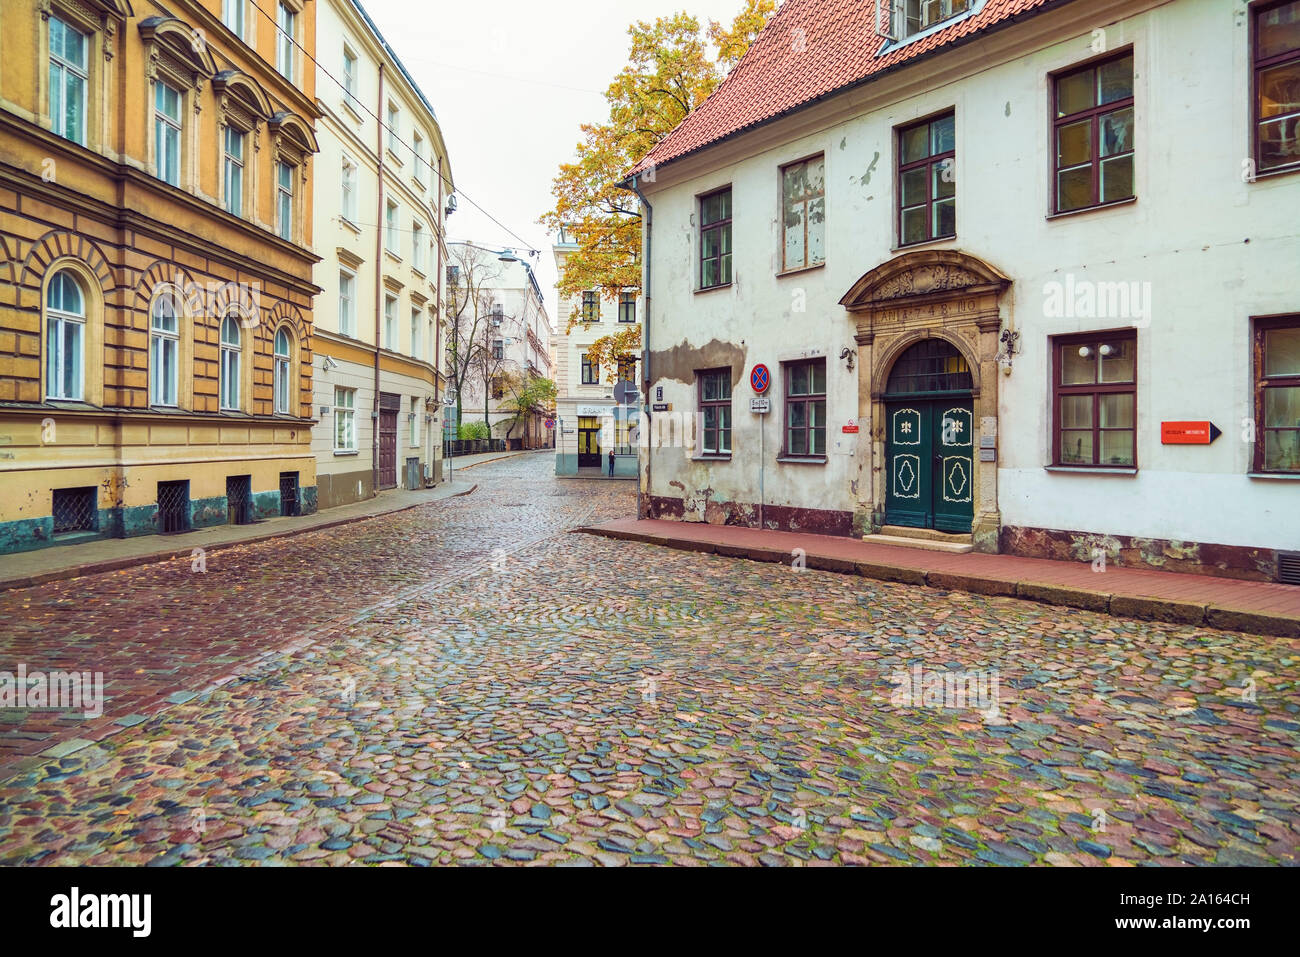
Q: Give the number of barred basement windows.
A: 4